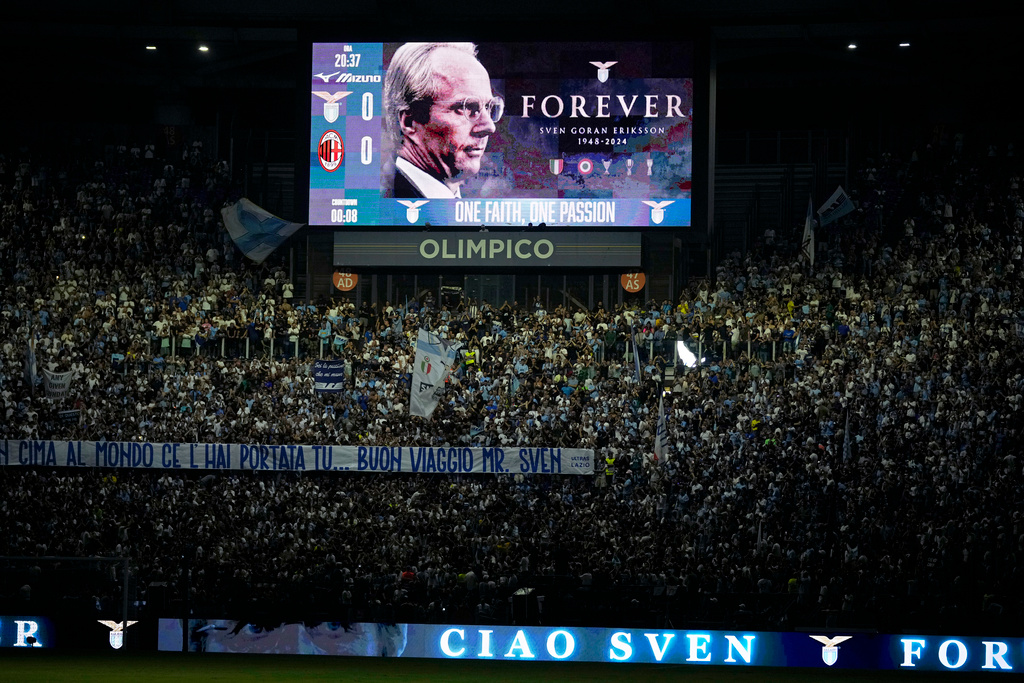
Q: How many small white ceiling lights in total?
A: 4